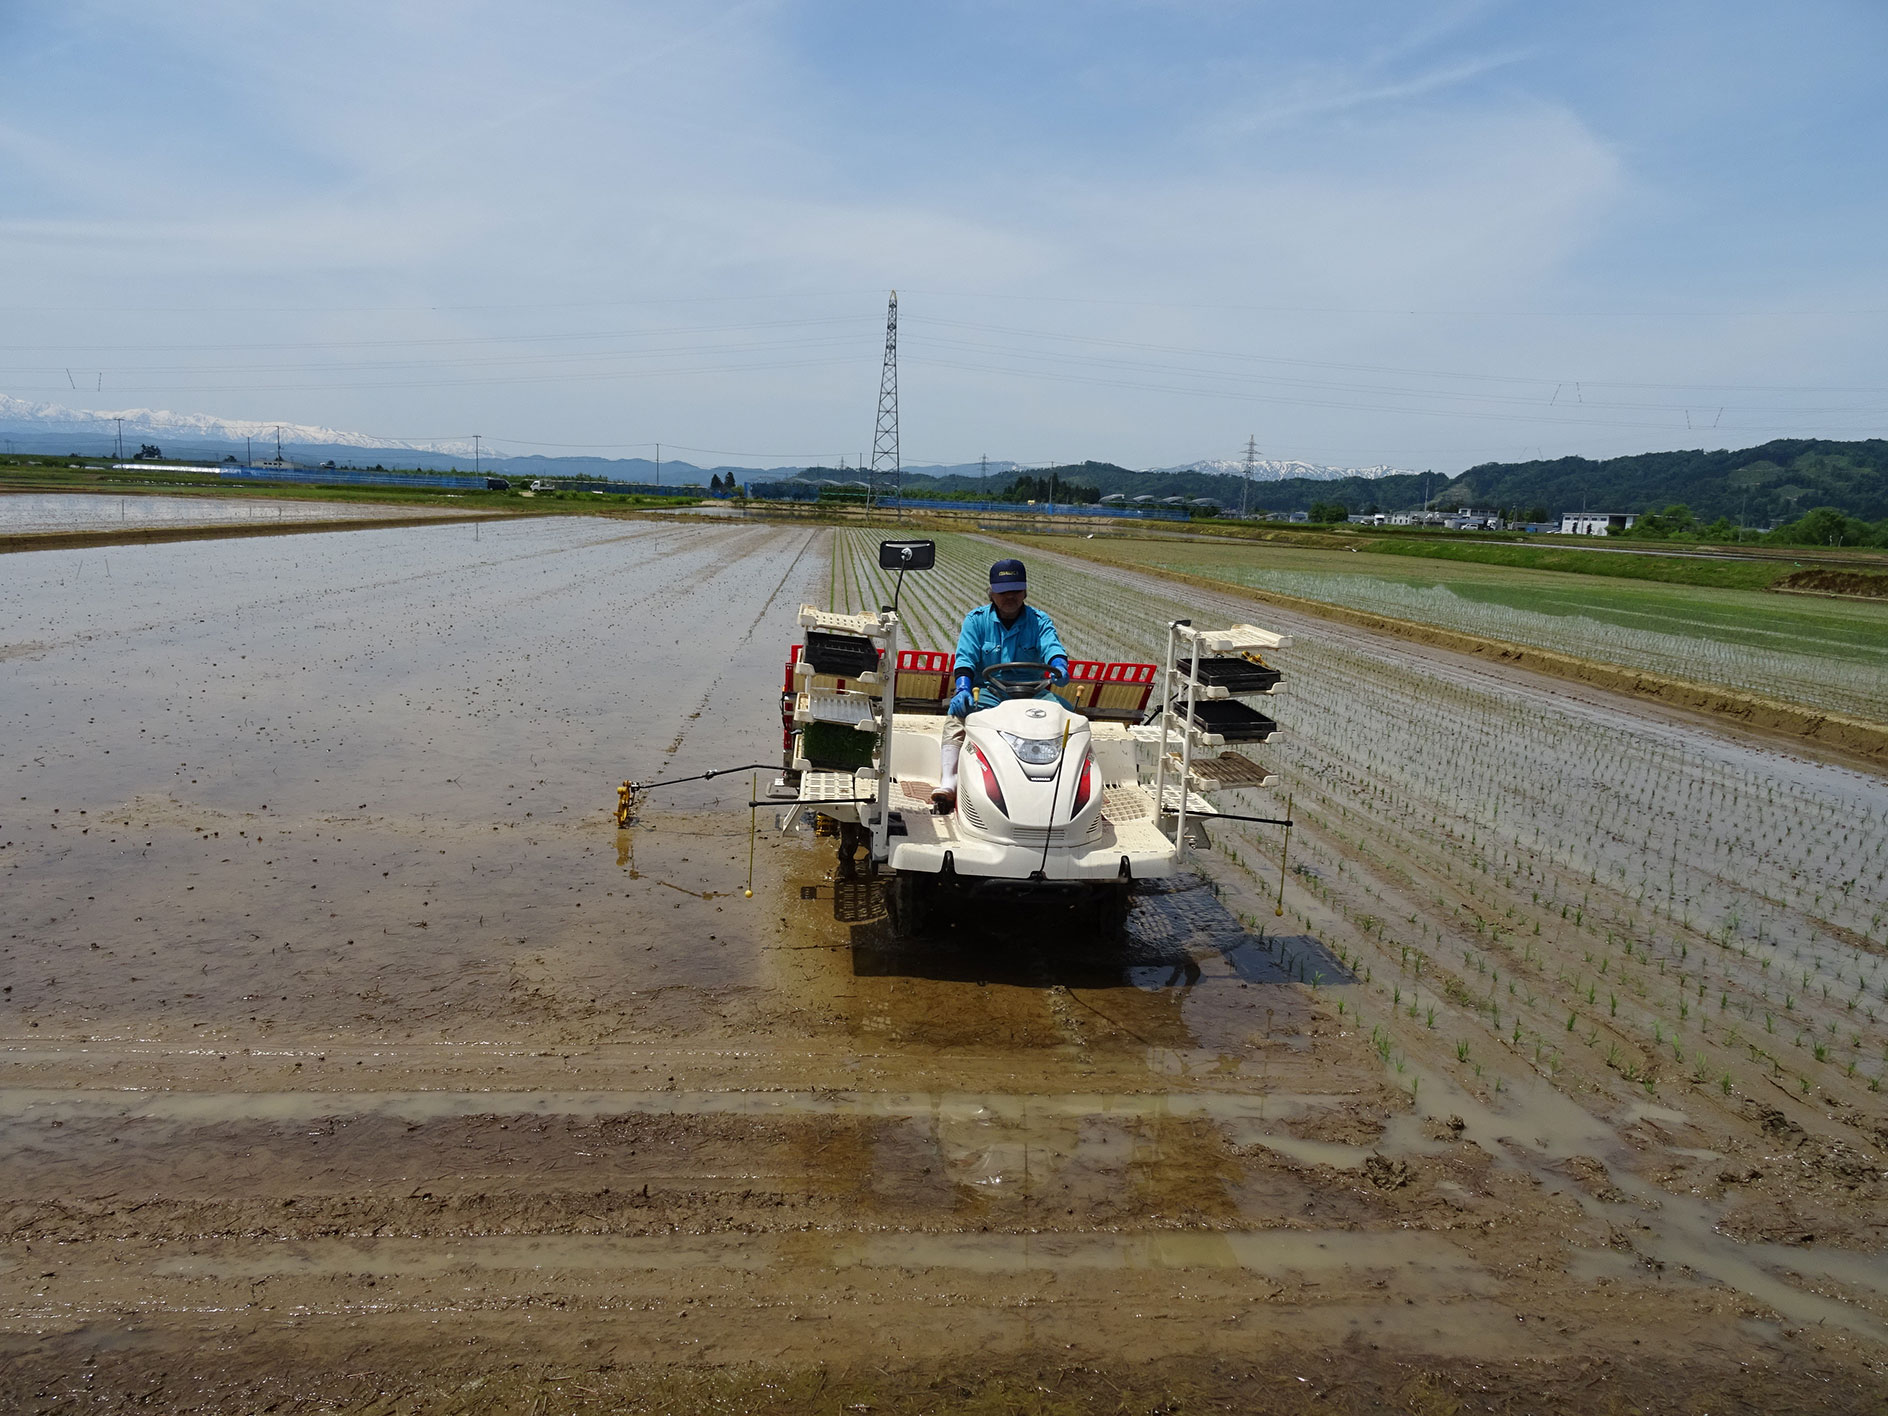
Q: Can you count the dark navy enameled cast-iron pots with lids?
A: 0